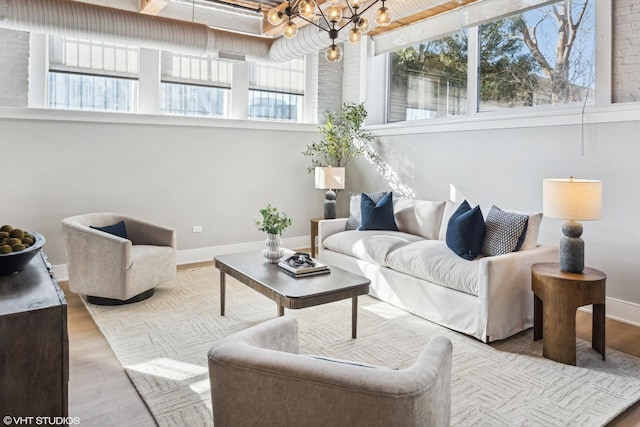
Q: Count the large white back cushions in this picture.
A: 2